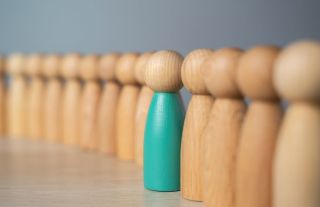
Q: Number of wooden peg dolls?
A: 14